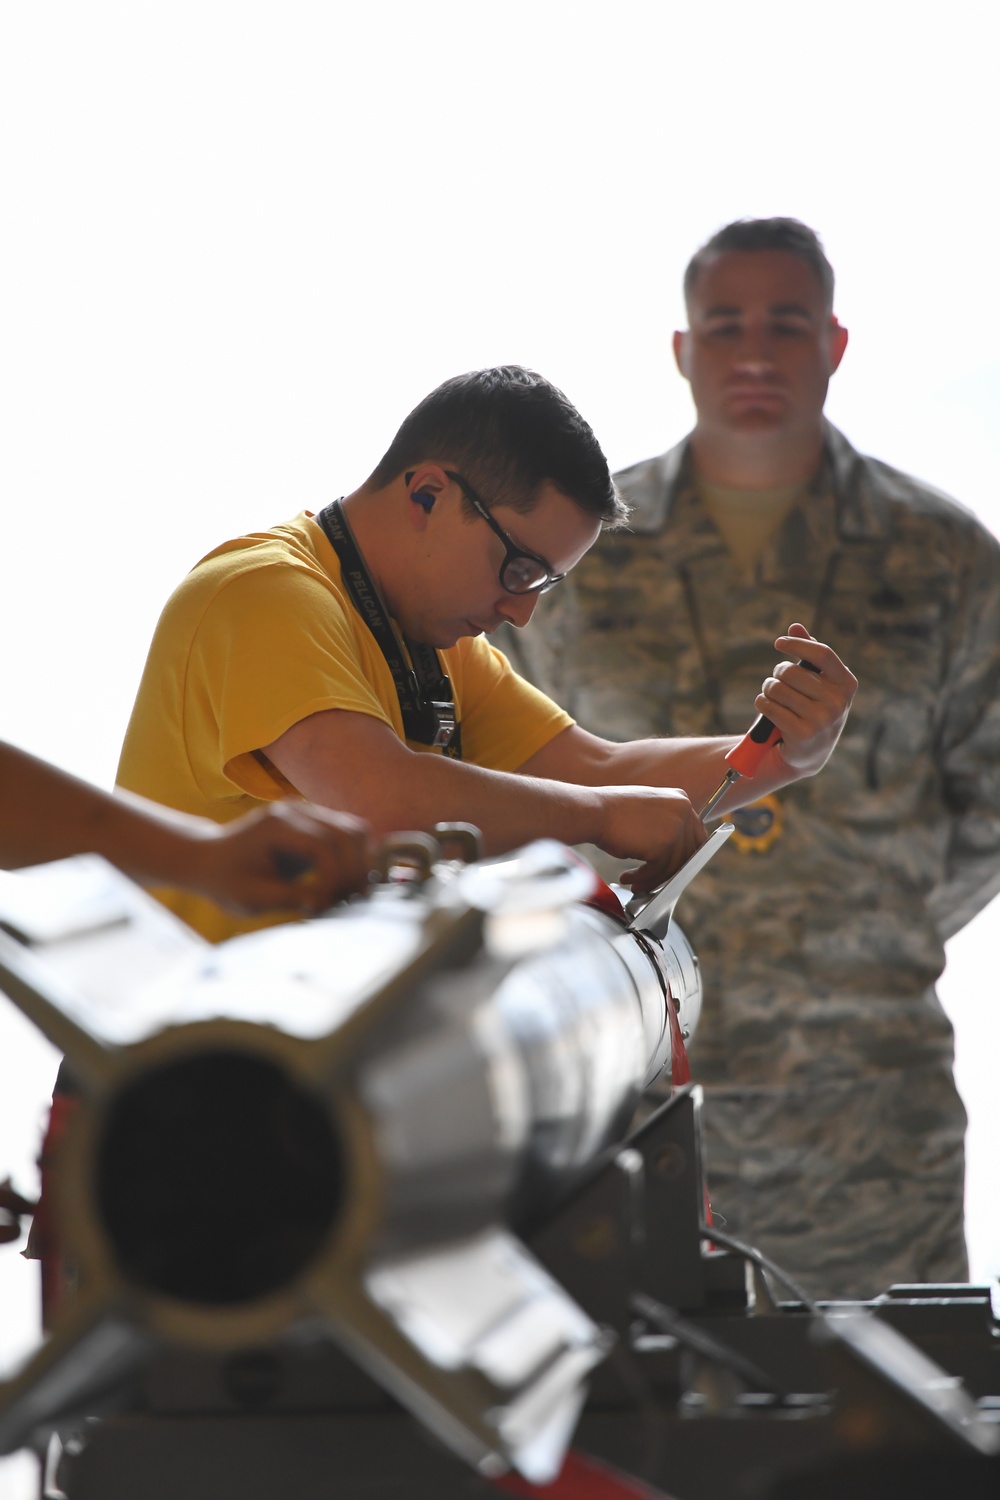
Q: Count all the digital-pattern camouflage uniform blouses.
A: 1